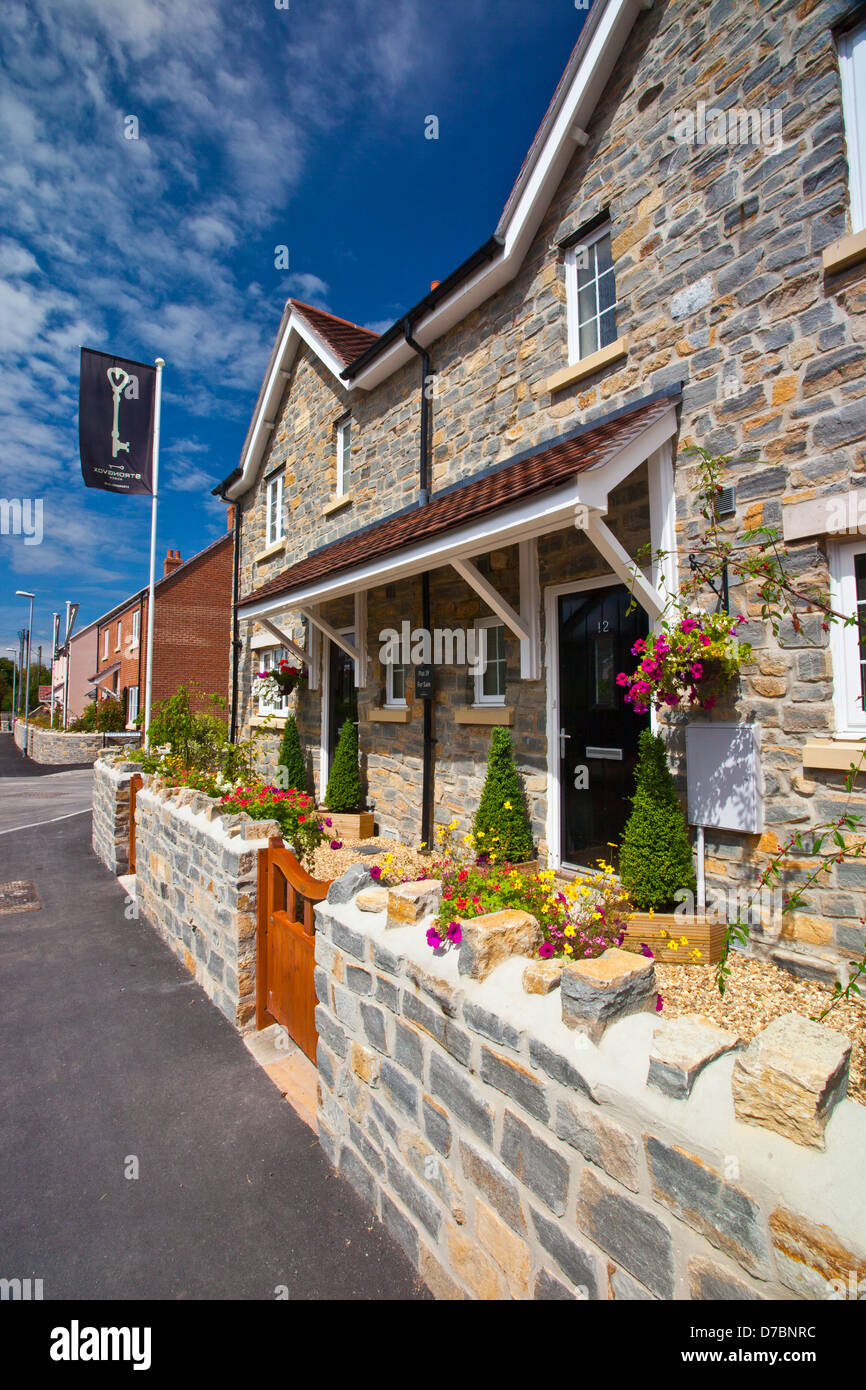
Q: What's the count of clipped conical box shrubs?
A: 4